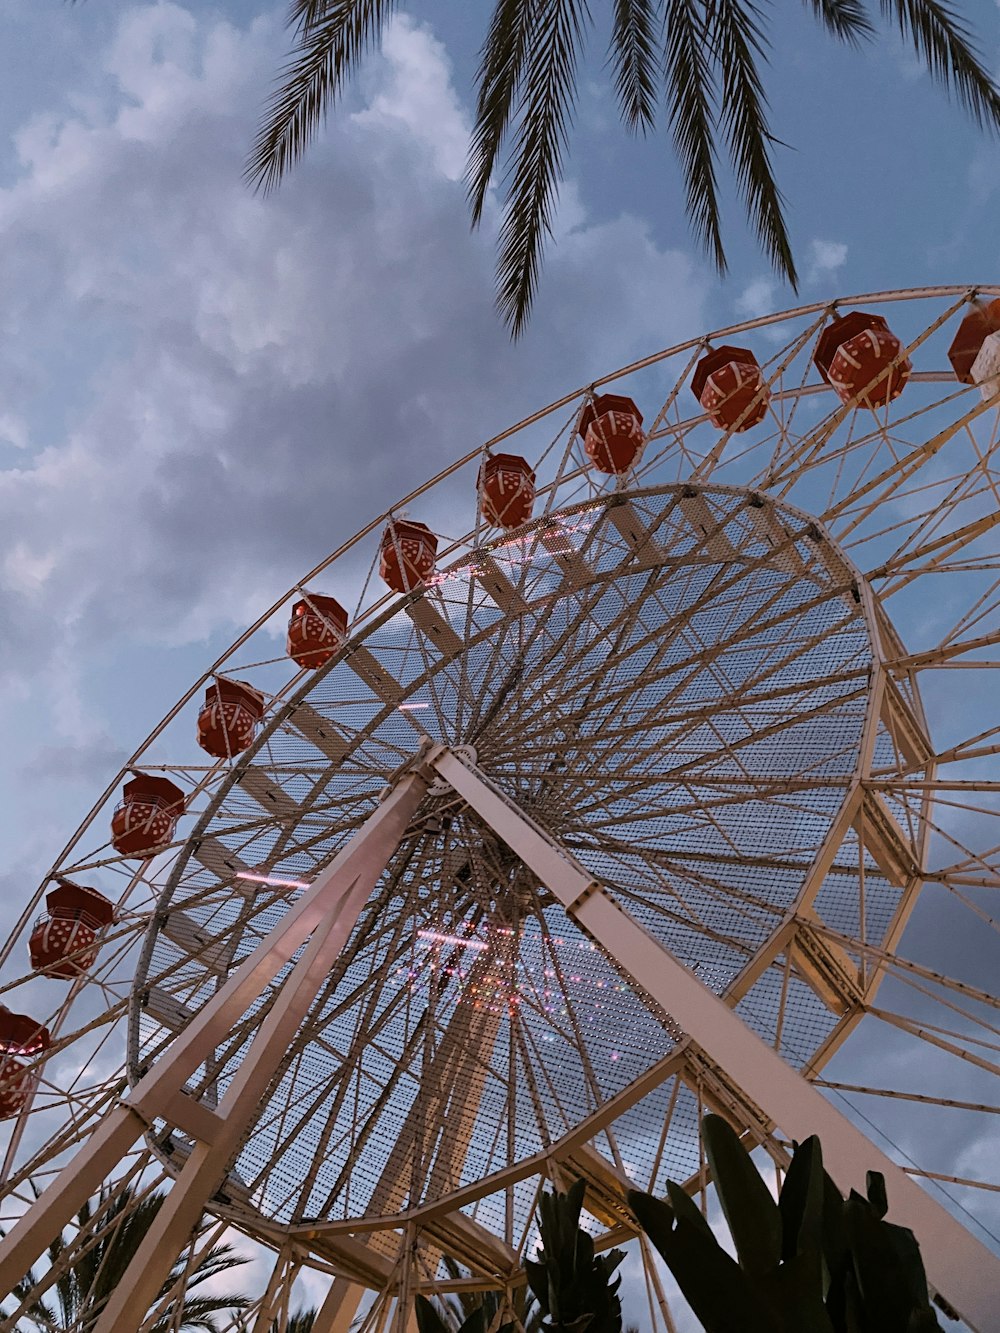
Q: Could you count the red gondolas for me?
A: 11